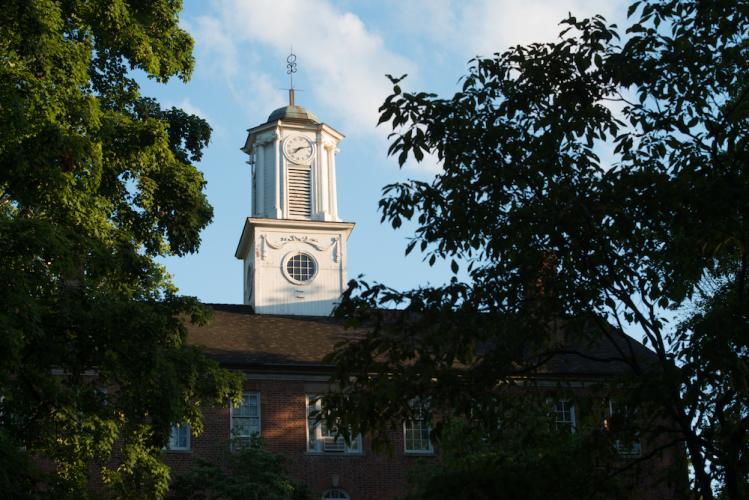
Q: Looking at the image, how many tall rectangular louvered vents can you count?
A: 1